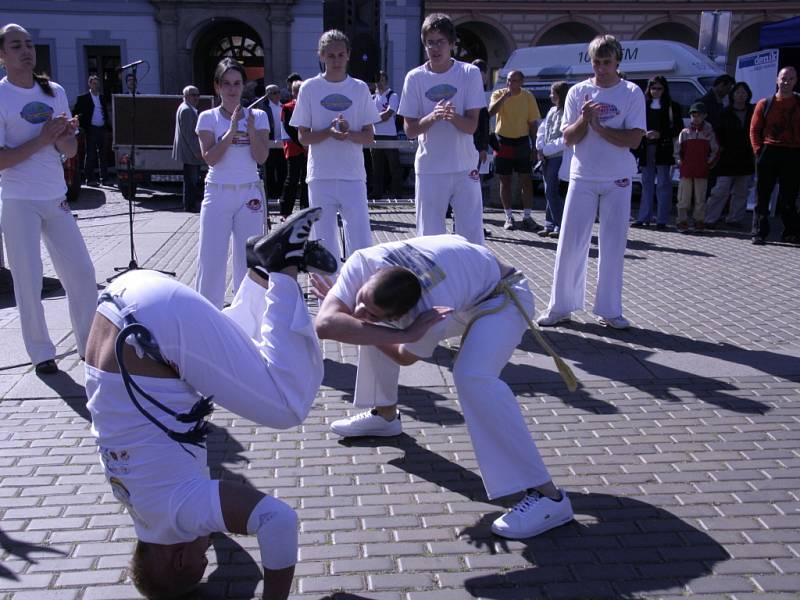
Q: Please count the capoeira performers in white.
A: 7